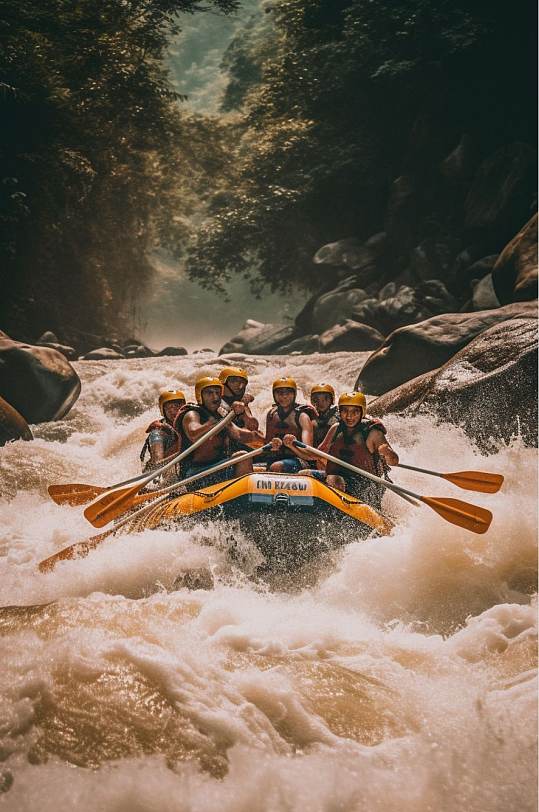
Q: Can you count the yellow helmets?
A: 6